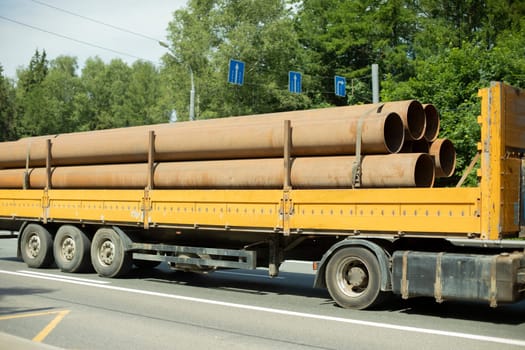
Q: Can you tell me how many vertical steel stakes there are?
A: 3